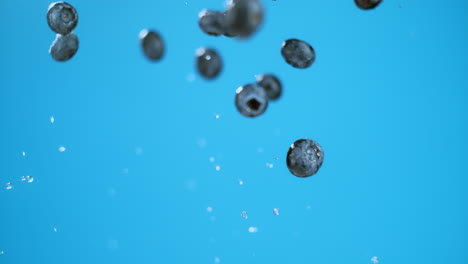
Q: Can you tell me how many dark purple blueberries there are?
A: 11